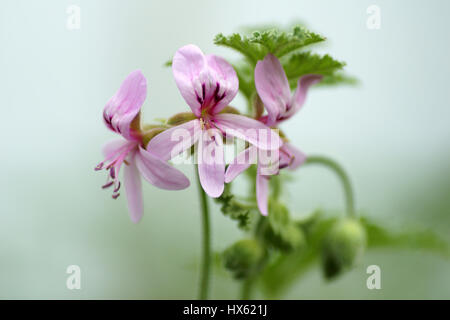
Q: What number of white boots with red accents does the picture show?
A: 0